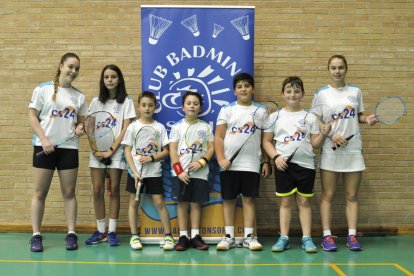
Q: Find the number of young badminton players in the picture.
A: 7